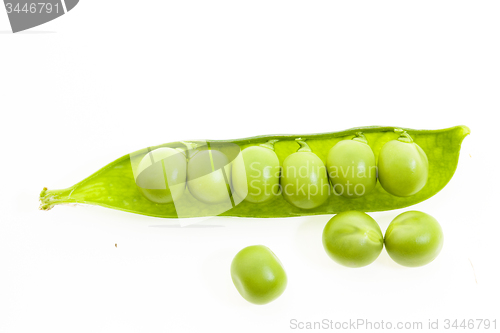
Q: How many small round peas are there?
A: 9